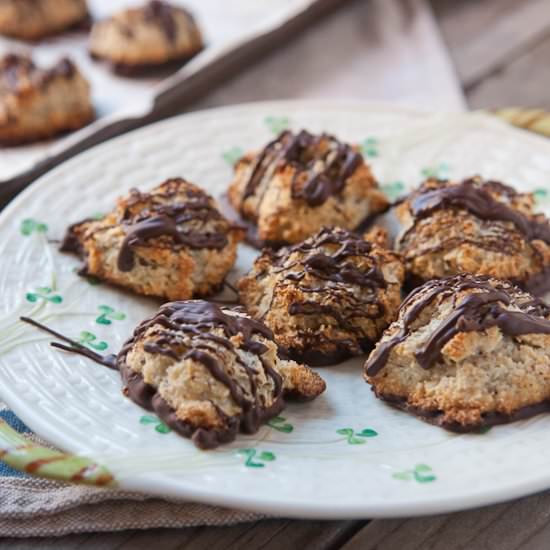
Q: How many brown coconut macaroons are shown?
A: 9